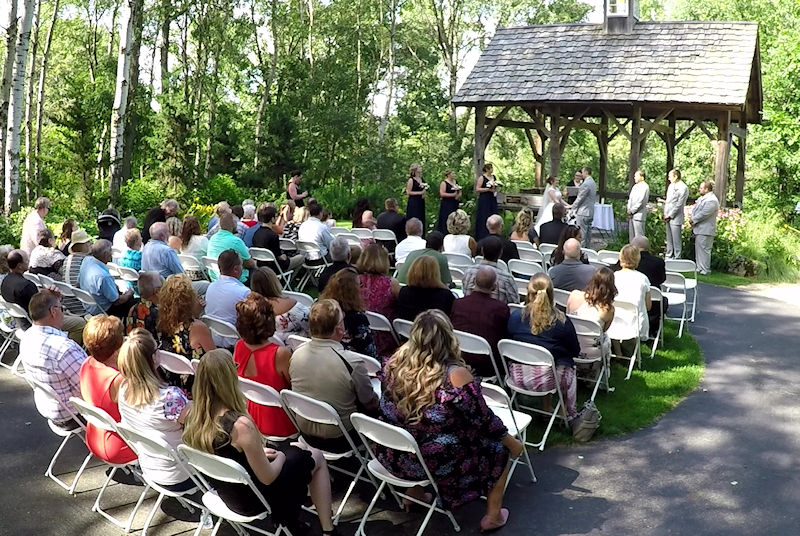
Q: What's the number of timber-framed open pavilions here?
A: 1